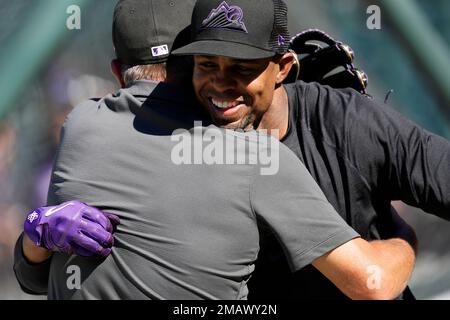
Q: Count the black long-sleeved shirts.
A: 1